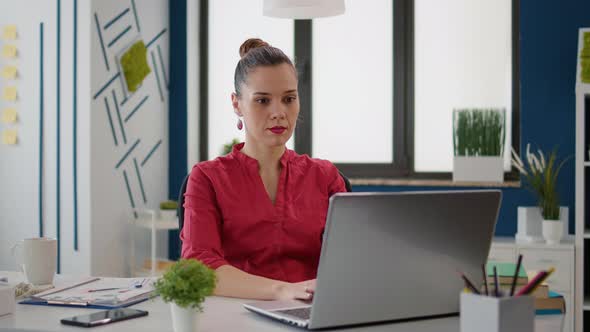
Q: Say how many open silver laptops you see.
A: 1